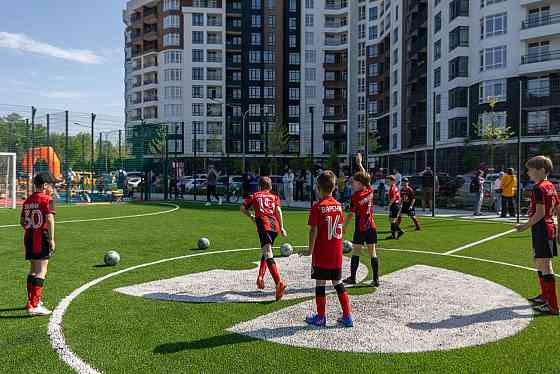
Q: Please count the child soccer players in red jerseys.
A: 7